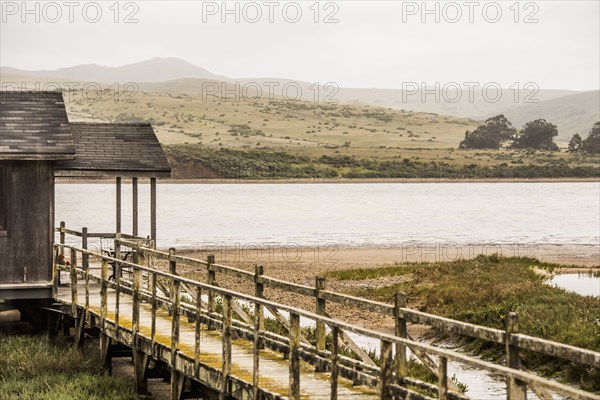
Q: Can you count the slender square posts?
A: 3